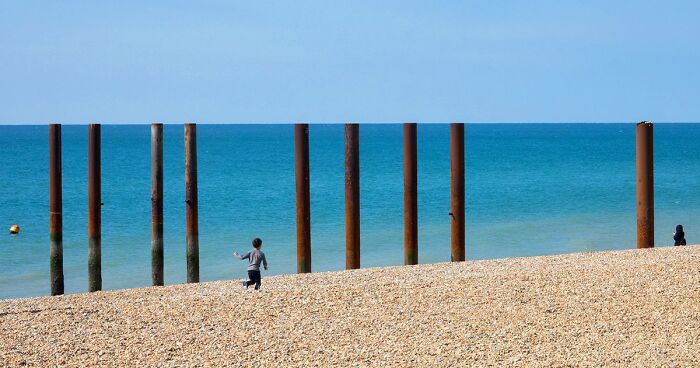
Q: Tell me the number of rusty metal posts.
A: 9